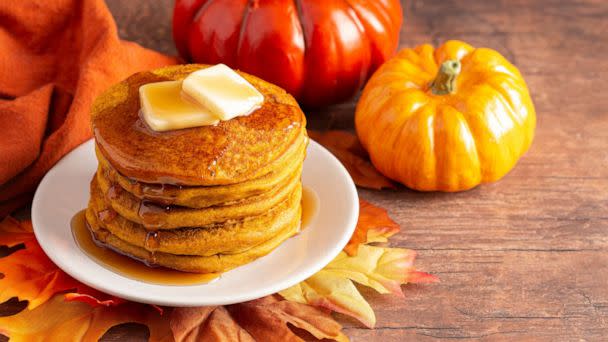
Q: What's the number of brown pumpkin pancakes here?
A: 5